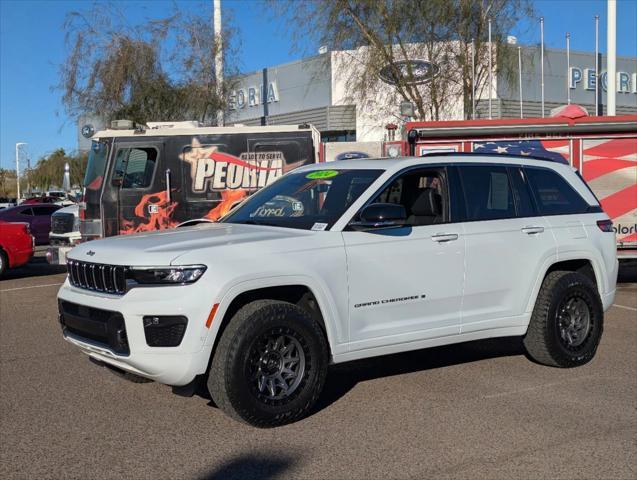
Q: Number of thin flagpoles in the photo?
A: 6